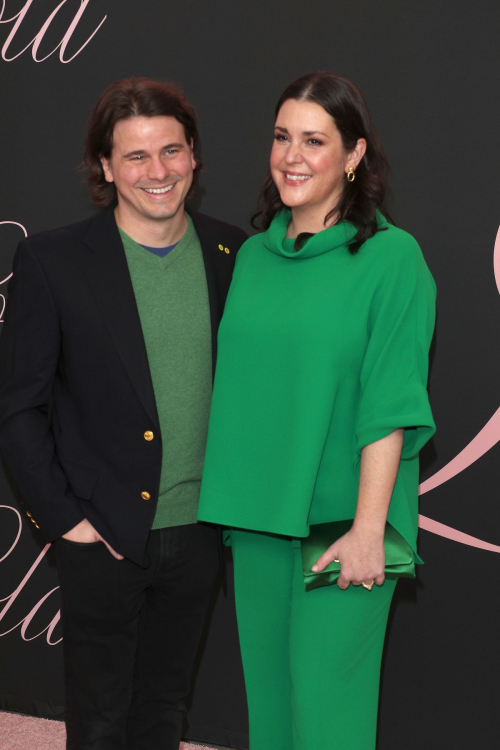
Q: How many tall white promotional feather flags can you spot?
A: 0